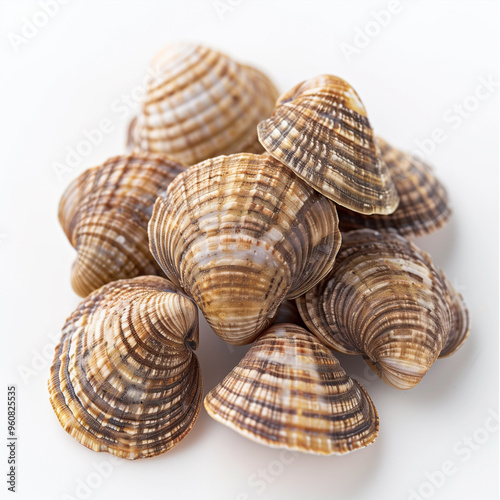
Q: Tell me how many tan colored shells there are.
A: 8